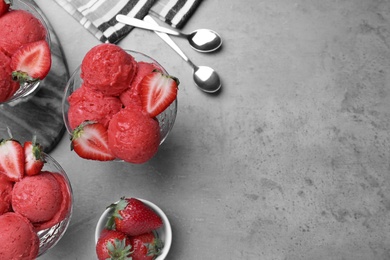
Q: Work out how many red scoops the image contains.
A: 9